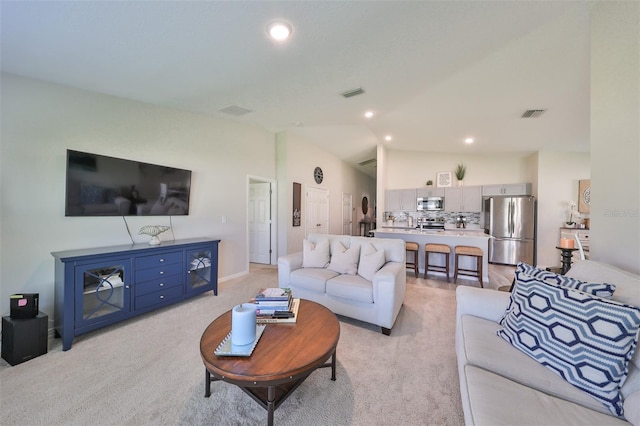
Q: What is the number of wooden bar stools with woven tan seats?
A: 3